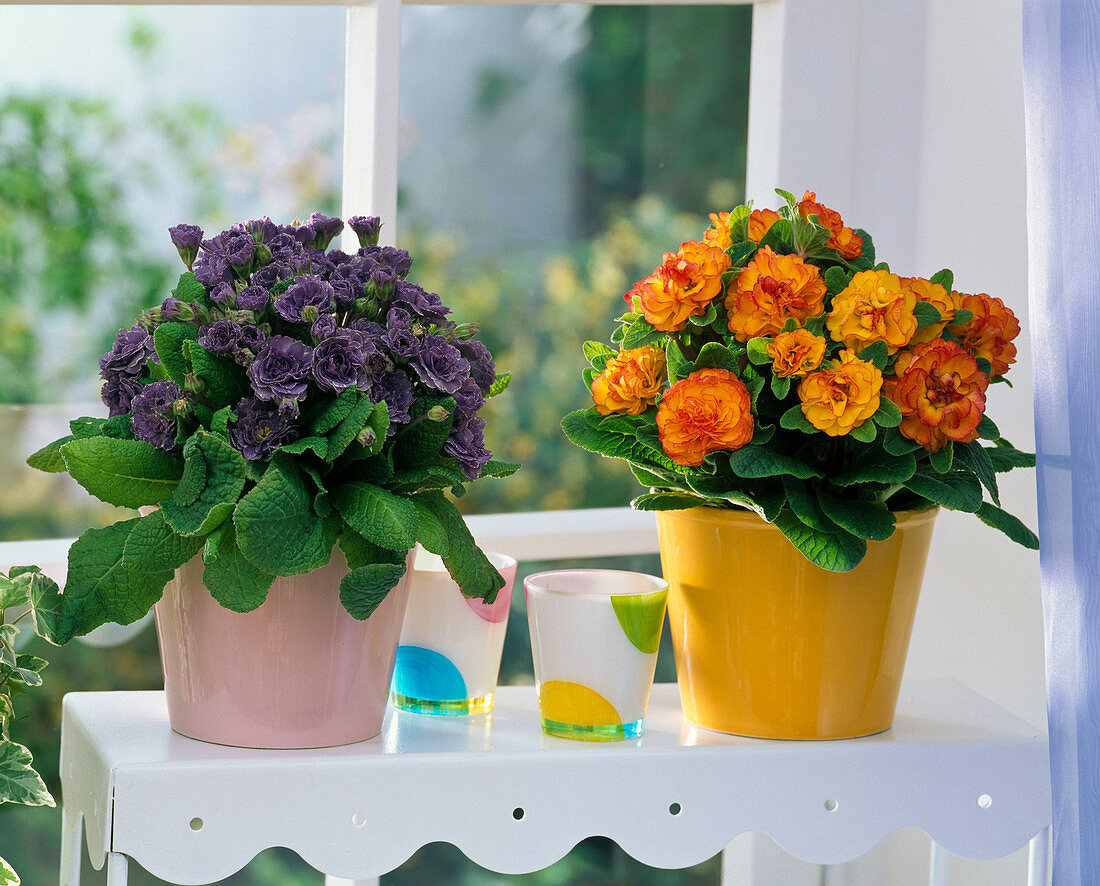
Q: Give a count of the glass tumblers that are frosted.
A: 2